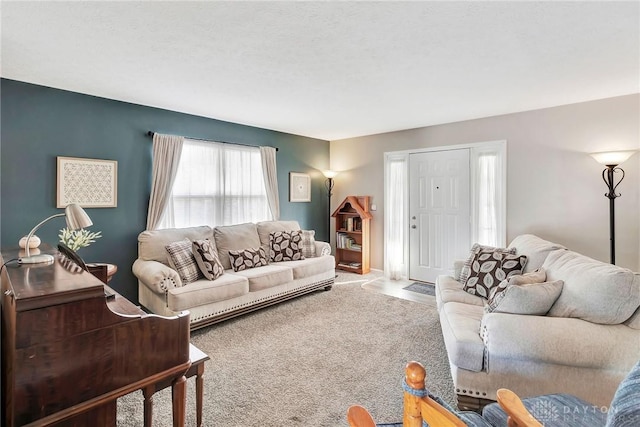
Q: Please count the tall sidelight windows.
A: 2